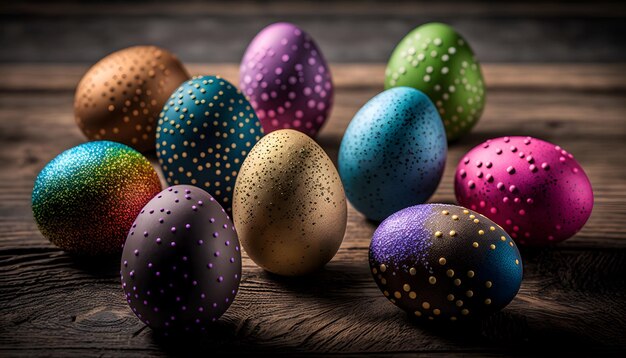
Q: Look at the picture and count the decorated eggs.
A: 10